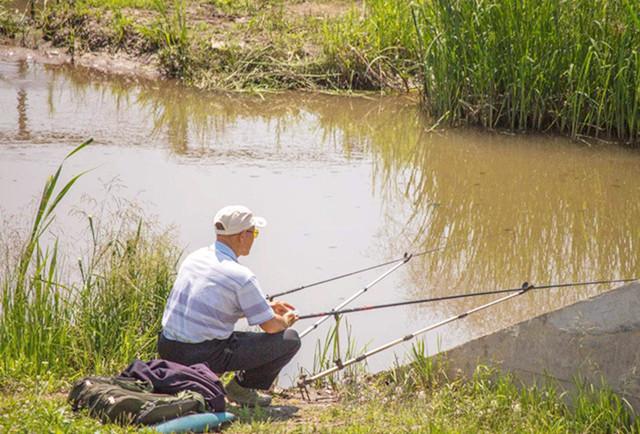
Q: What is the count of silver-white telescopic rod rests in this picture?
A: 2